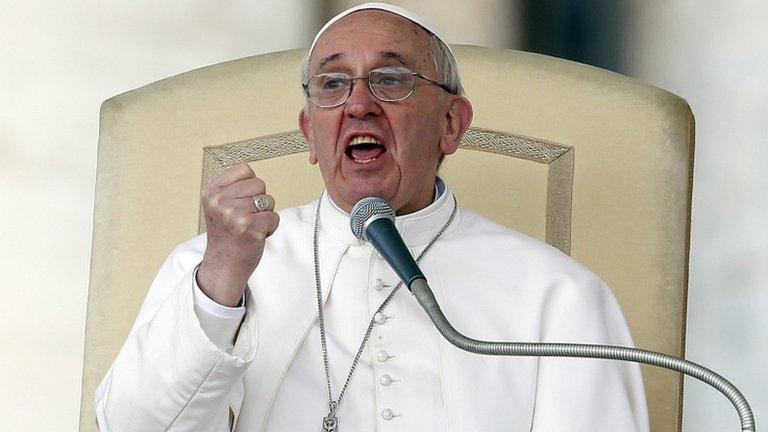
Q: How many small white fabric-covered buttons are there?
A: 5